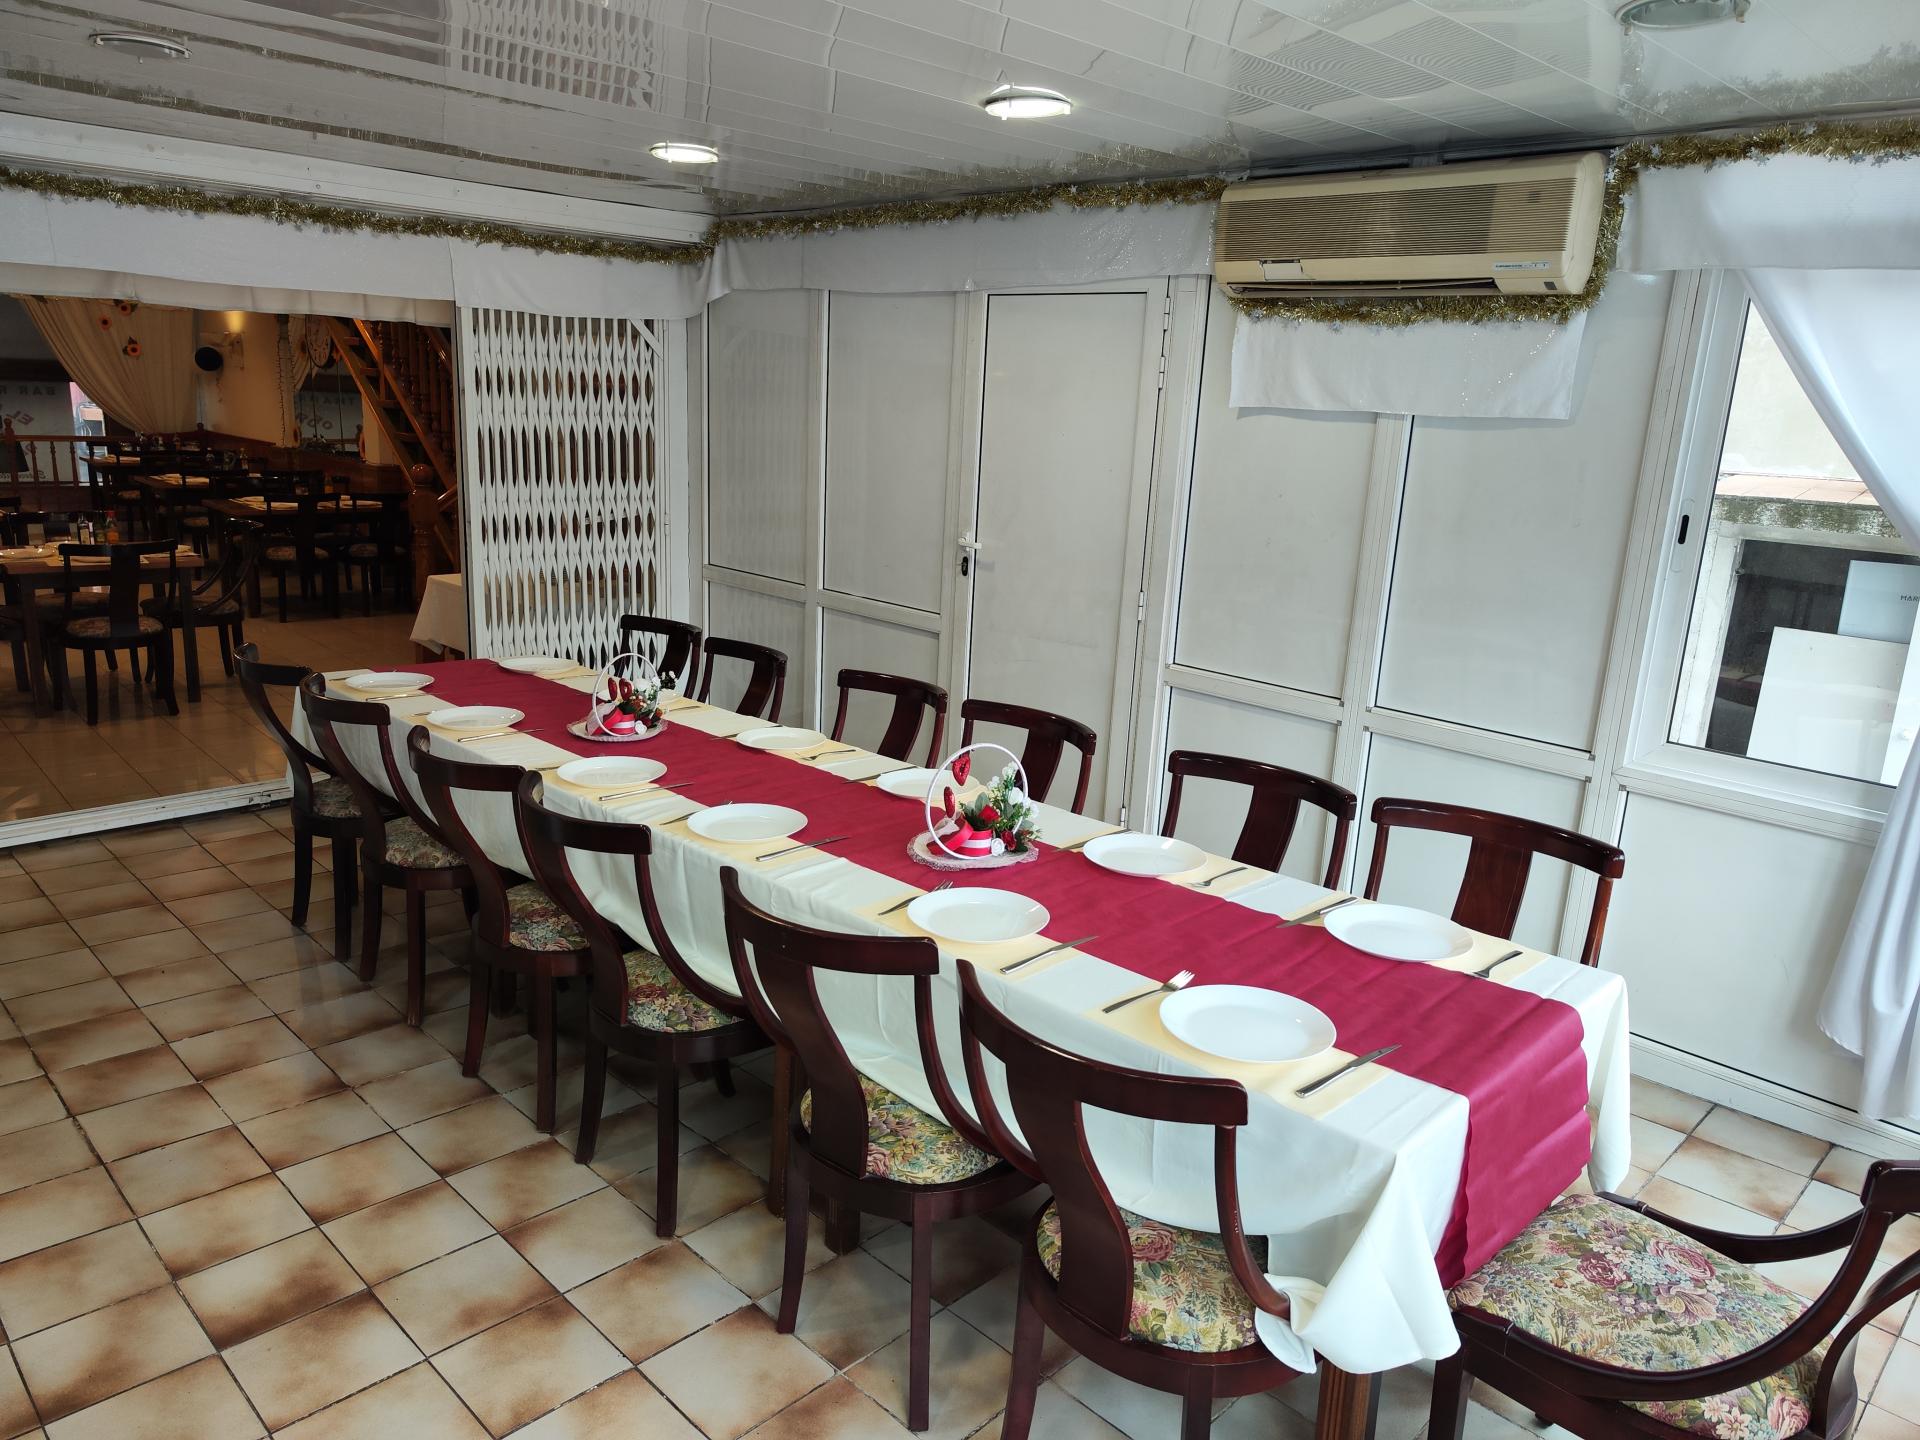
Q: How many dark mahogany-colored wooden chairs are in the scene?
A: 13